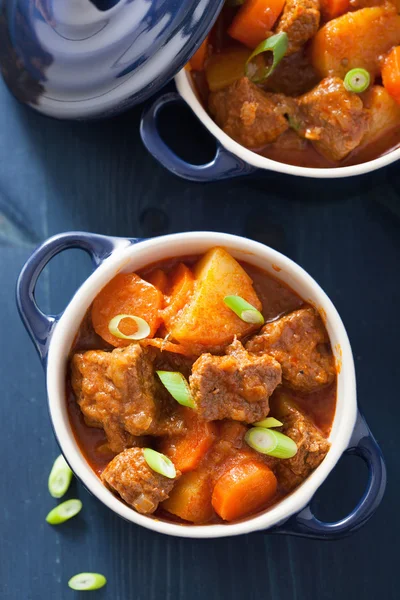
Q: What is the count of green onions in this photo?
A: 11